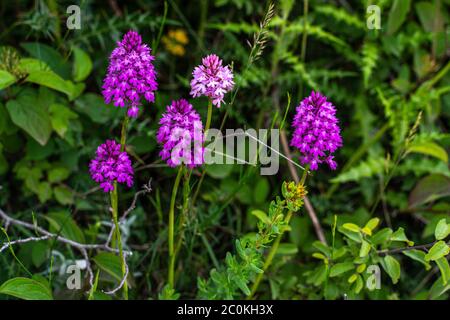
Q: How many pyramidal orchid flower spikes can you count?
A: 5